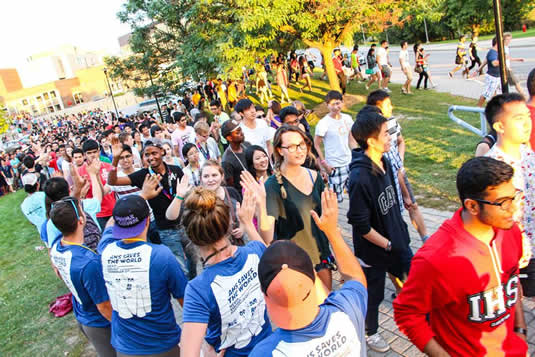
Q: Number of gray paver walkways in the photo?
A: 1